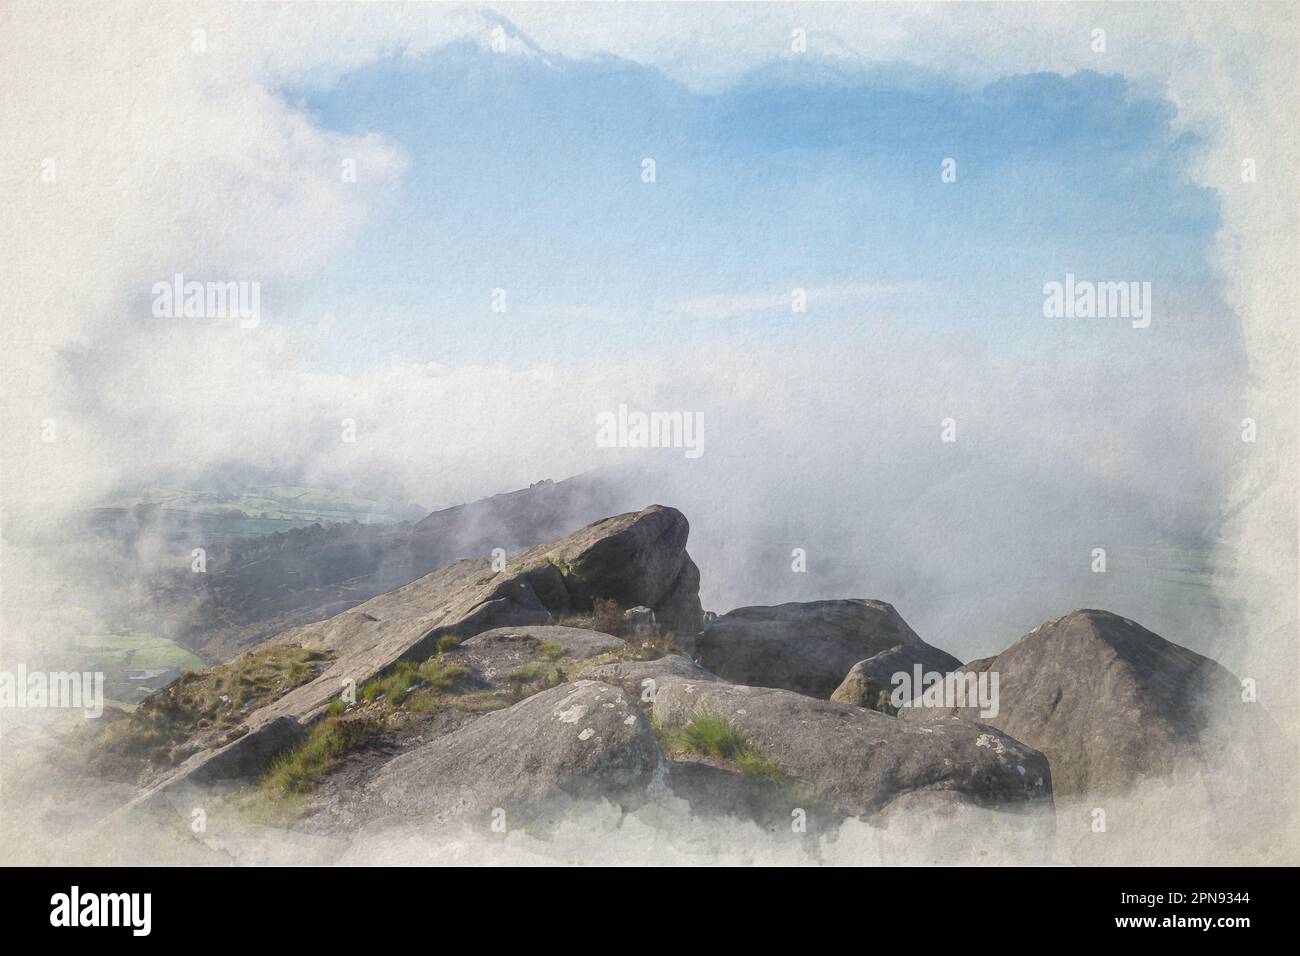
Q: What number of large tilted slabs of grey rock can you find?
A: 1